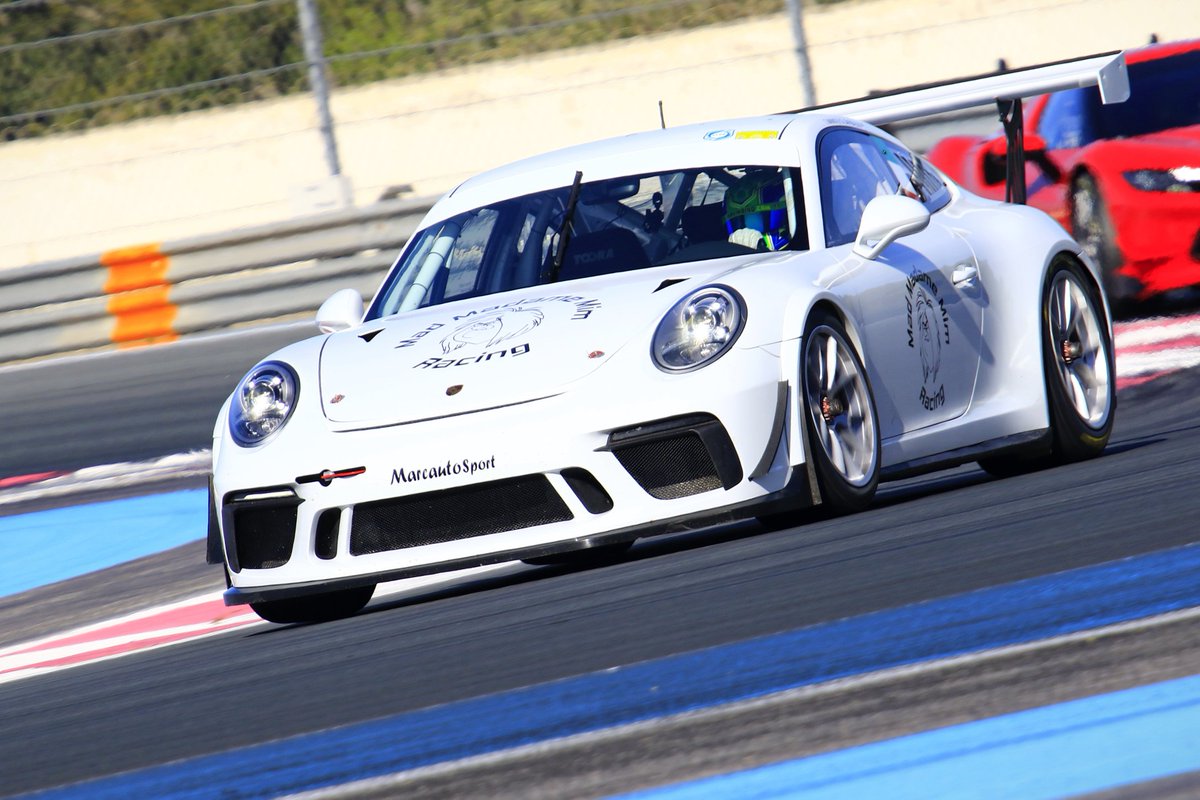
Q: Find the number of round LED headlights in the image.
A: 2